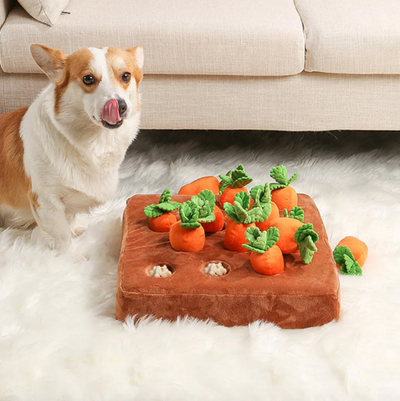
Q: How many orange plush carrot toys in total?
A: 12